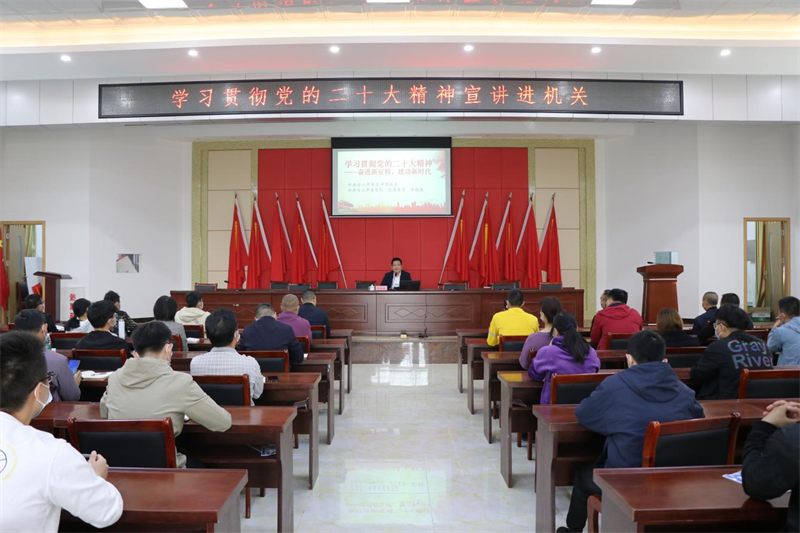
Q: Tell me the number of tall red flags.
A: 10